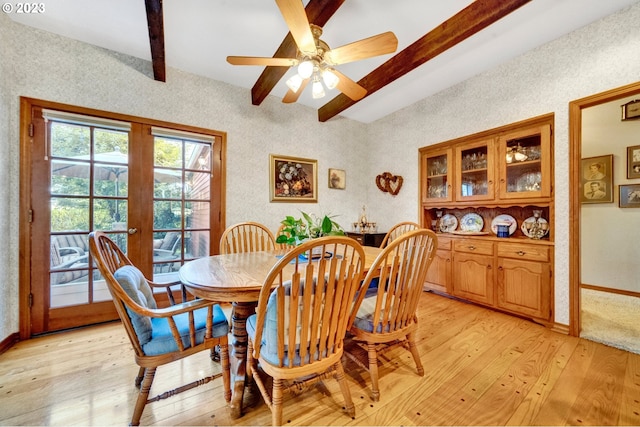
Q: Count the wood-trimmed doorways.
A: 2